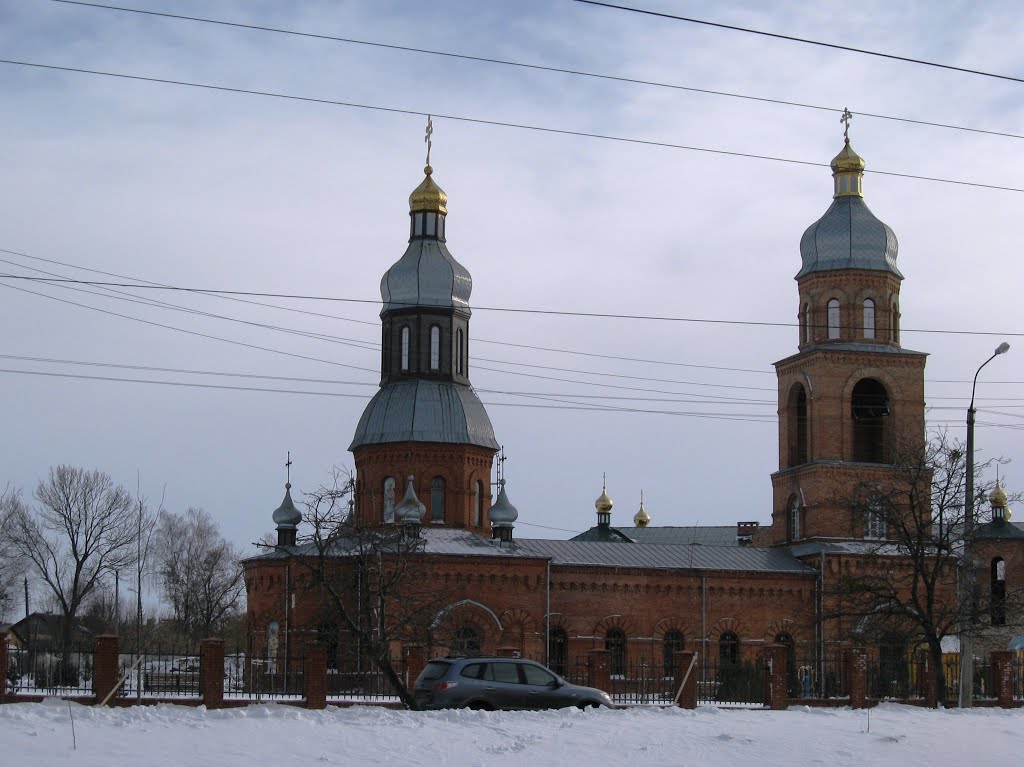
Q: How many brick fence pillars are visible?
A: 12